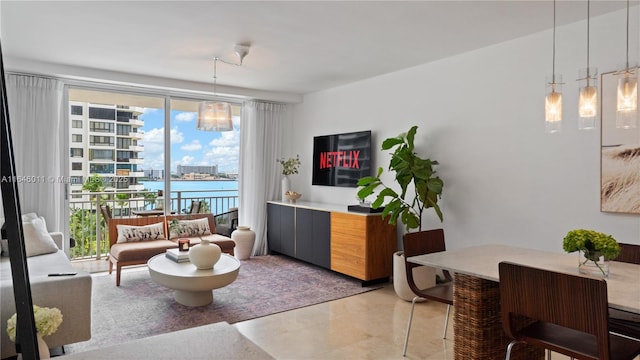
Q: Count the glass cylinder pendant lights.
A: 3